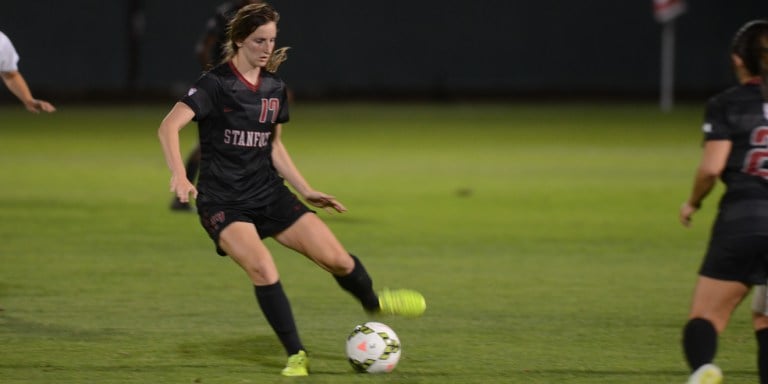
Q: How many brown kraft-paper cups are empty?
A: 0